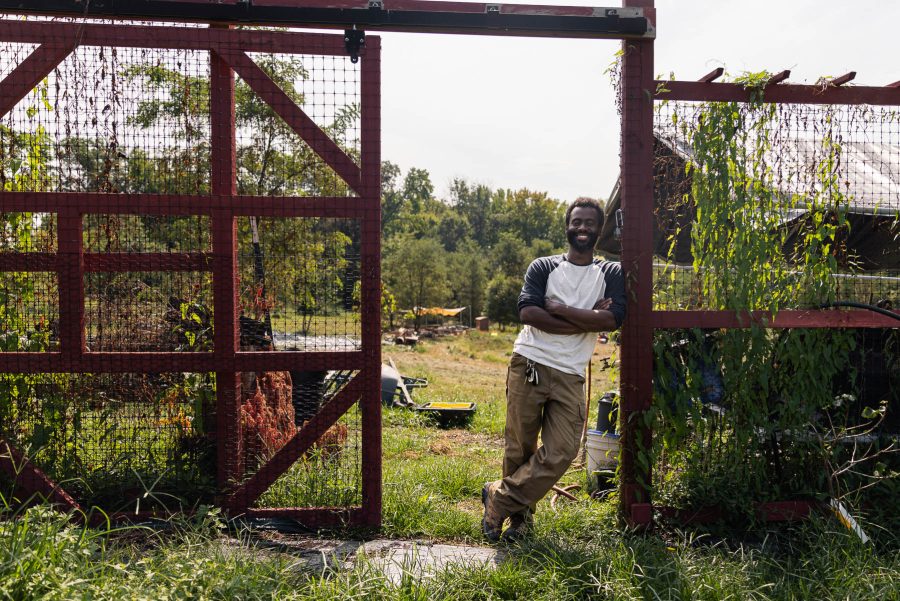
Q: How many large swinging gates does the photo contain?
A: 1